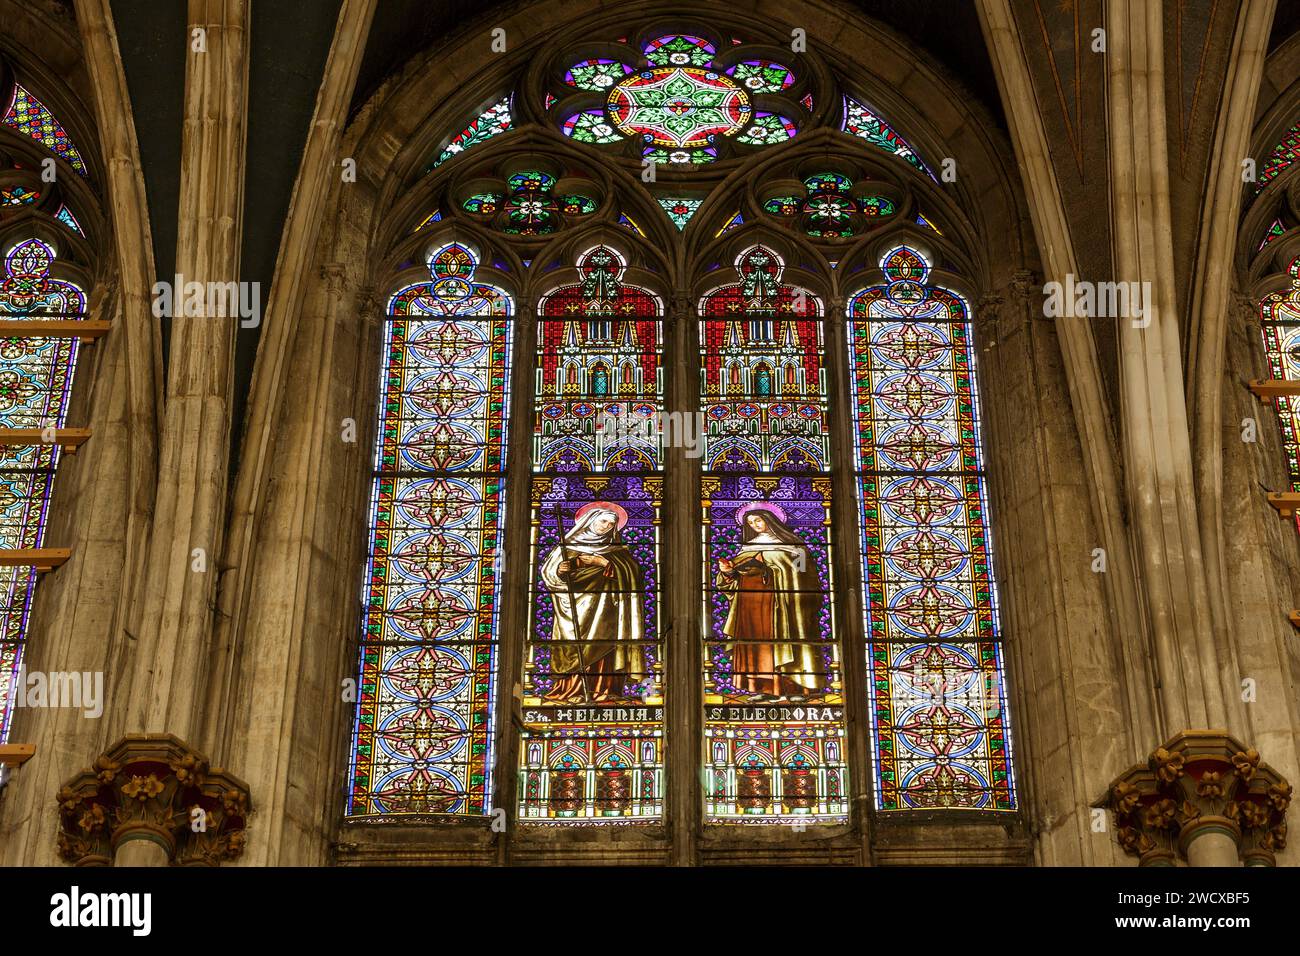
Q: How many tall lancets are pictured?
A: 4